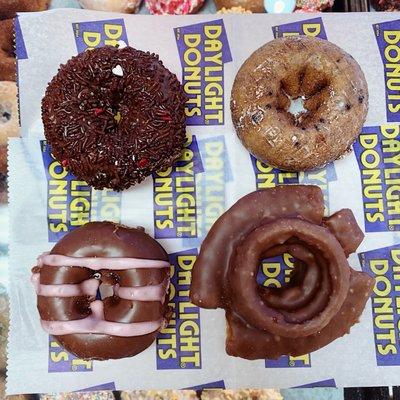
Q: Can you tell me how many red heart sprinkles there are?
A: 4